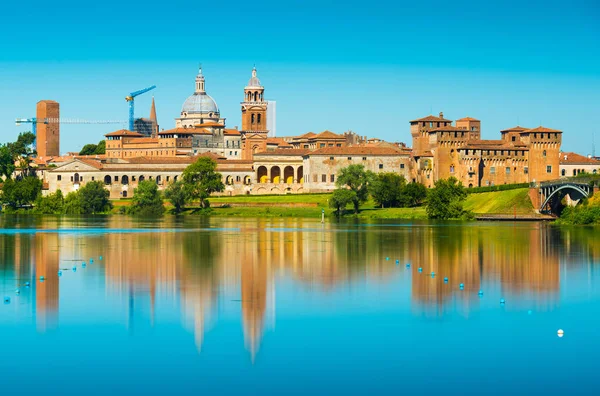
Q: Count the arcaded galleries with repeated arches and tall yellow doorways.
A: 1